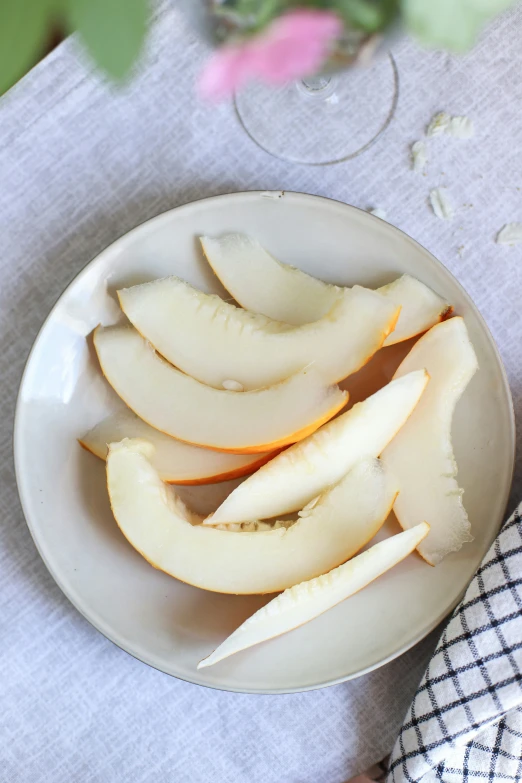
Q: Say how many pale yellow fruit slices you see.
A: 8